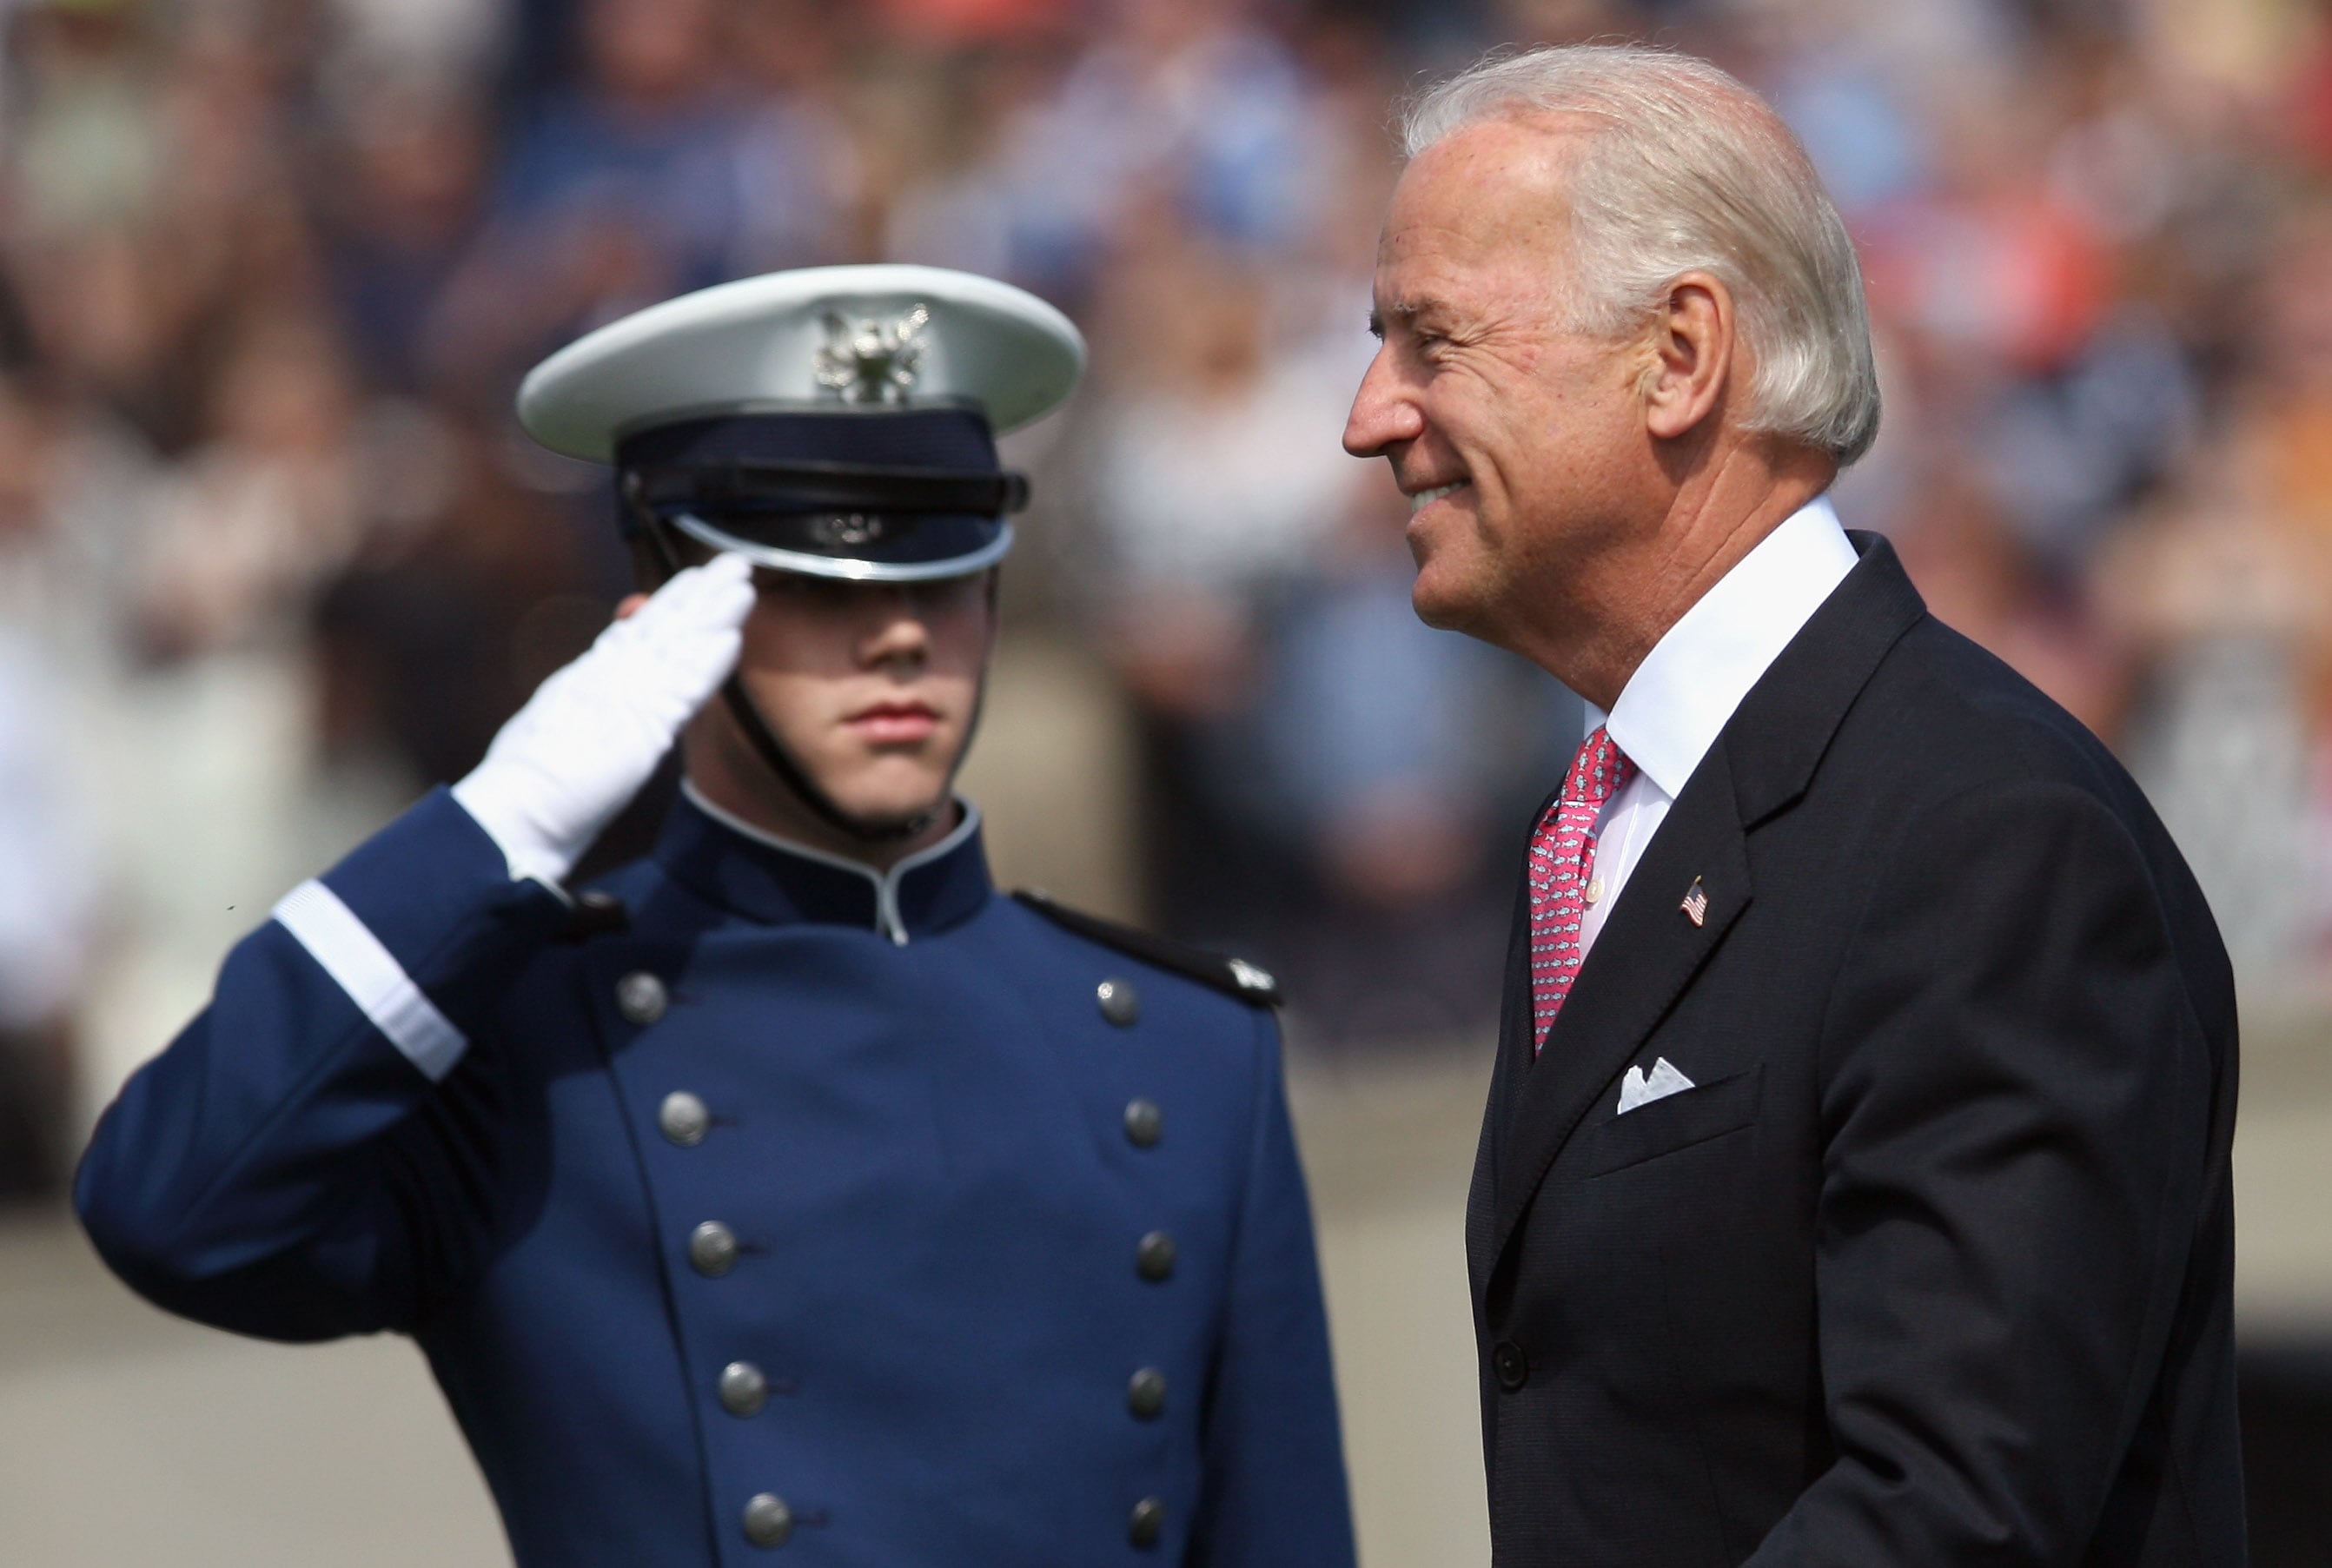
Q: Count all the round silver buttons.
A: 10